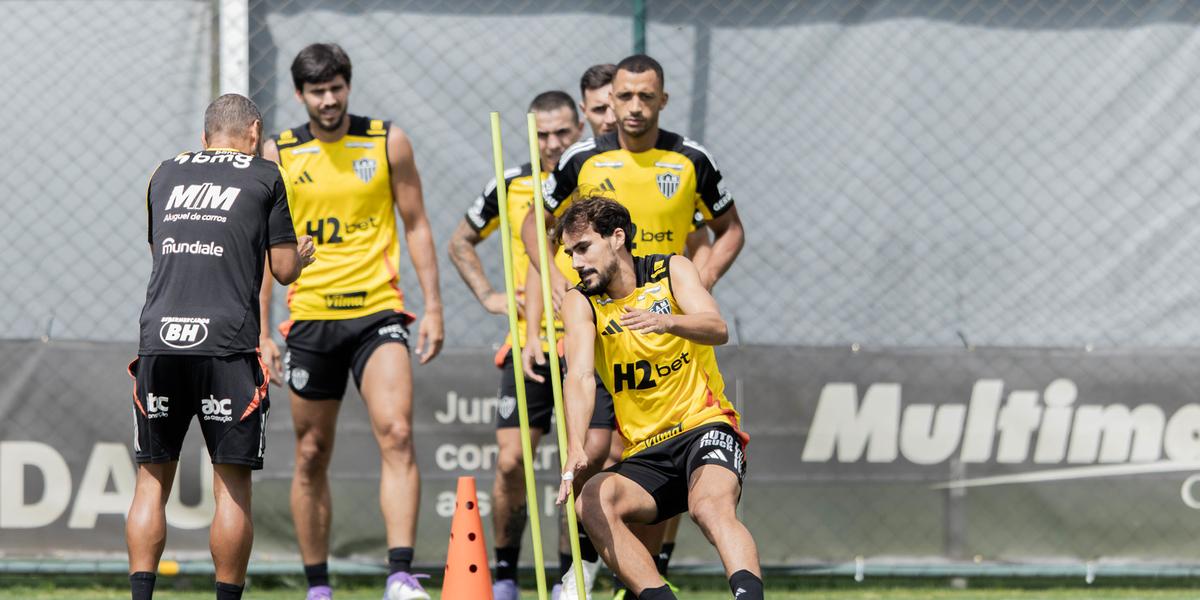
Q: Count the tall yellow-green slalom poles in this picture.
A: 2